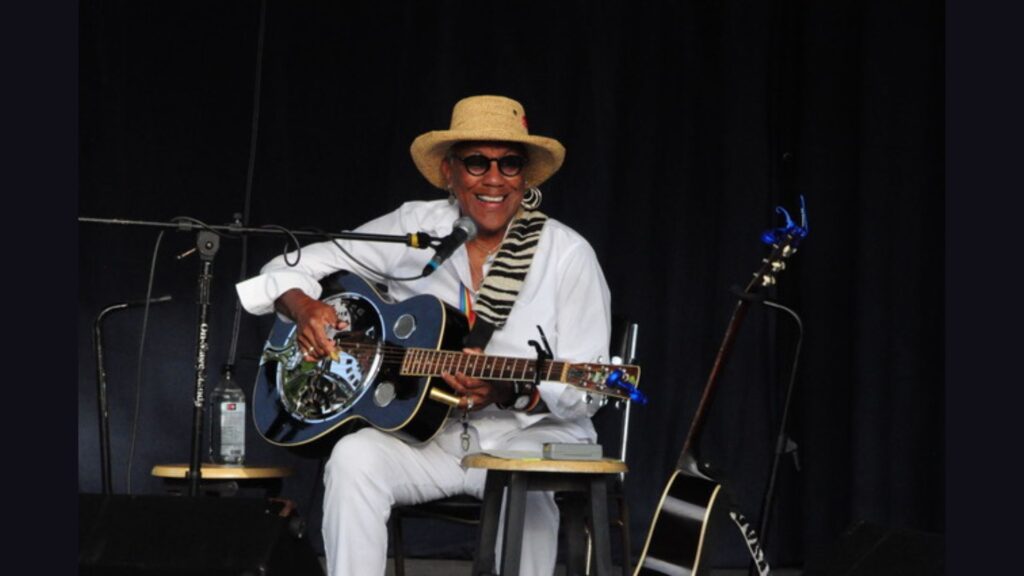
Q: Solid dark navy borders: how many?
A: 2